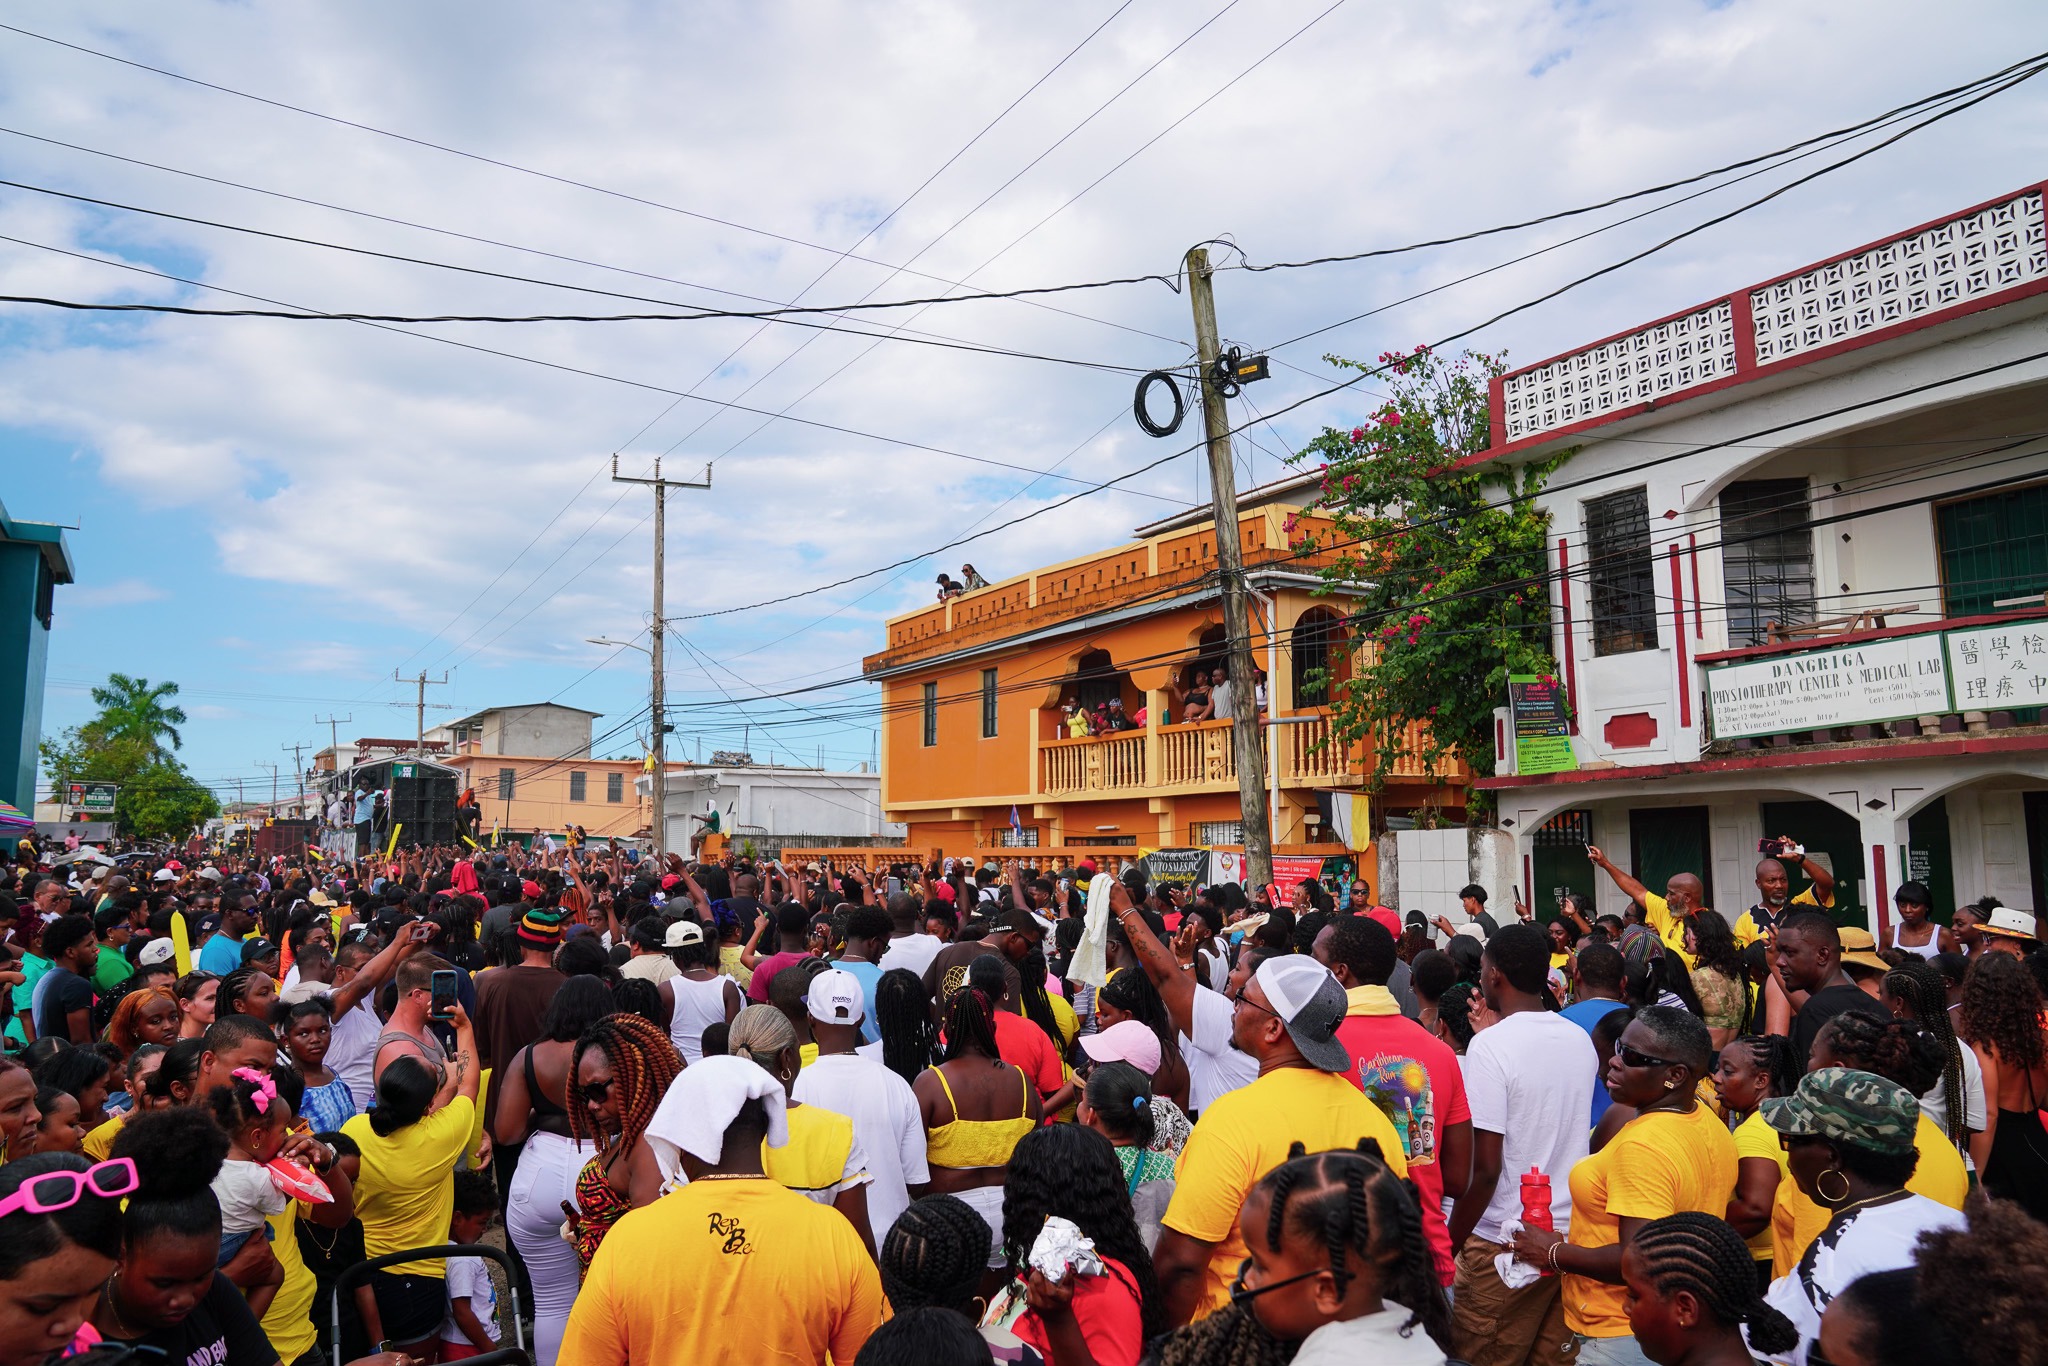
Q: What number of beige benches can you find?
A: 0